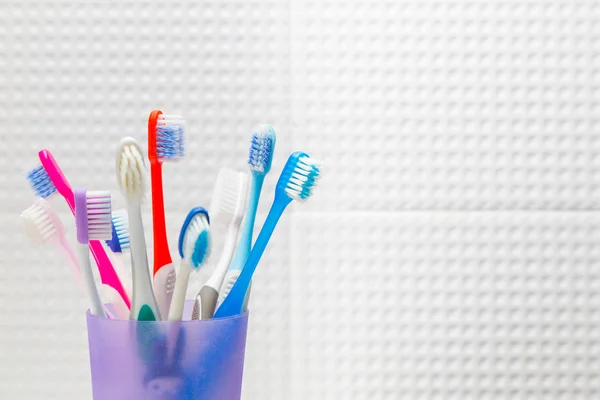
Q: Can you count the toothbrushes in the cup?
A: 10